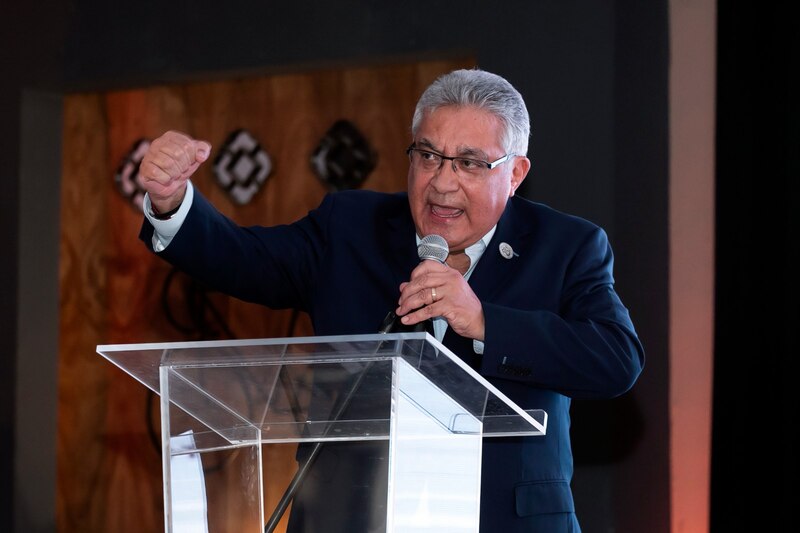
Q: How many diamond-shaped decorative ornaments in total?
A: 3